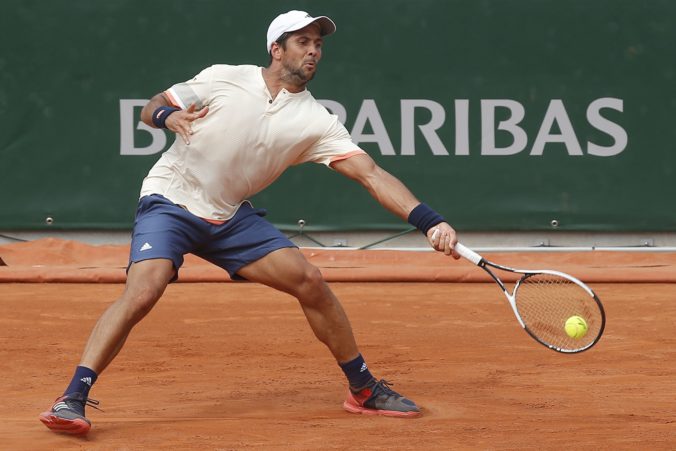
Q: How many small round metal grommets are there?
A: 3